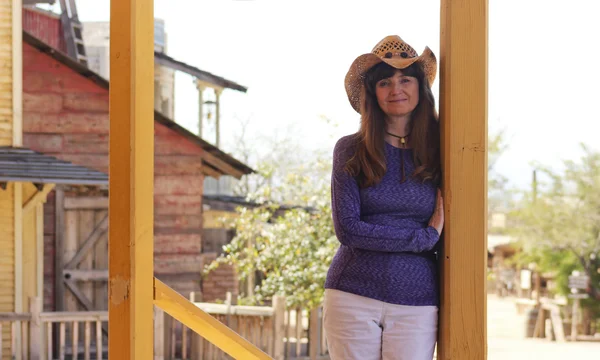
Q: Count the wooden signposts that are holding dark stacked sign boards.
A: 1